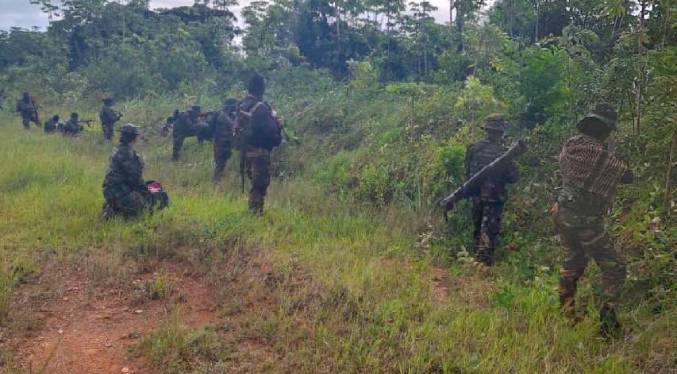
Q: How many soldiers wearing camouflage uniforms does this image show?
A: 11